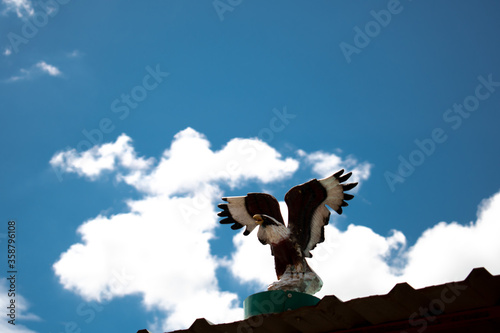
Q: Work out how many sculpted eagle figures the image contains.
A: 1